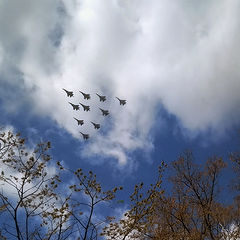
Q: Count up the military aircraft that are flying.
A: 10